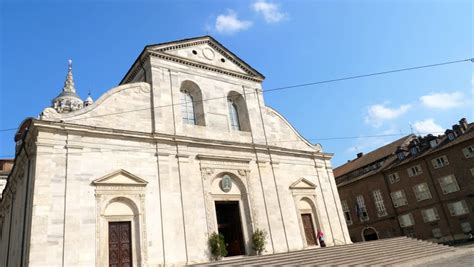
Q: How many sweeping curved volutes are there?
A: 2